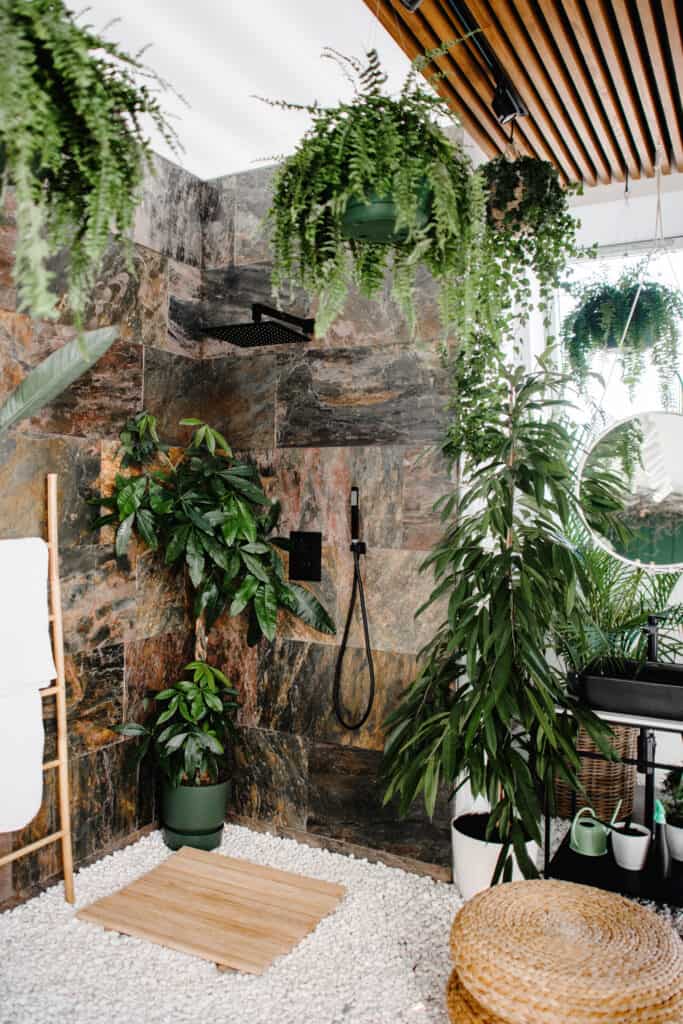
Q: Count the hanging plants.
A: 4